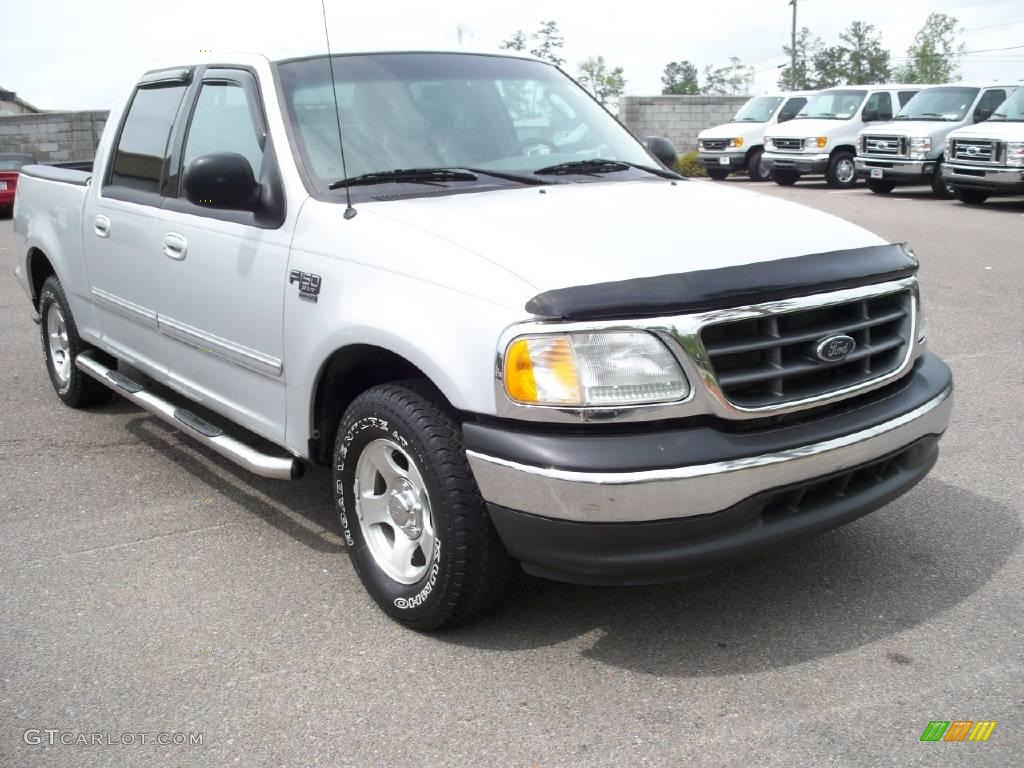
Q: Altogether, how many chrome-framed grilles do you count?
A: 4